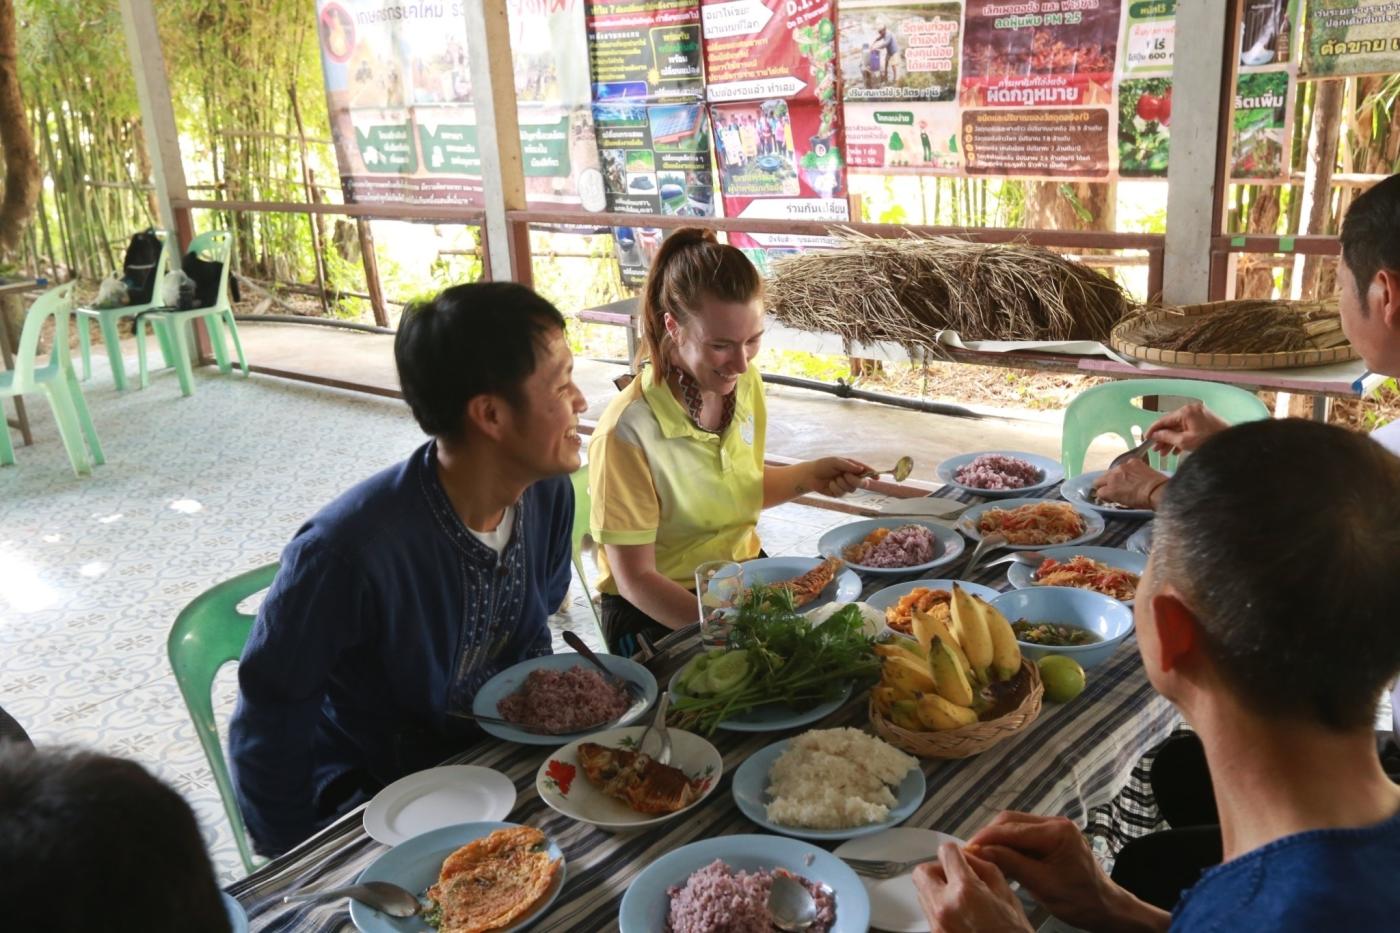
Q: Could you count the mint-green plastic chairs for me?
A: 6